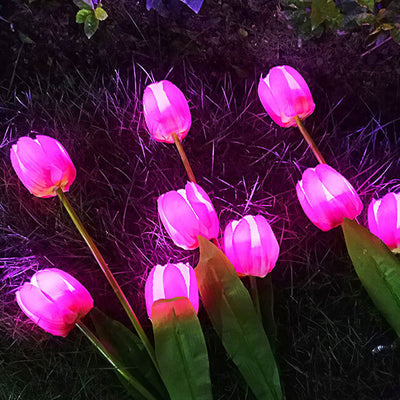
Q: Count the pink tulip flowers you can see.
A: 9